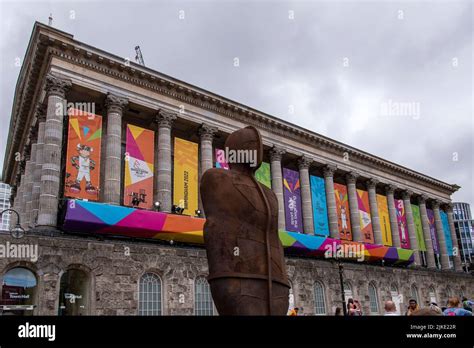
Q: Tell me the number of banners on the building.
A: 14